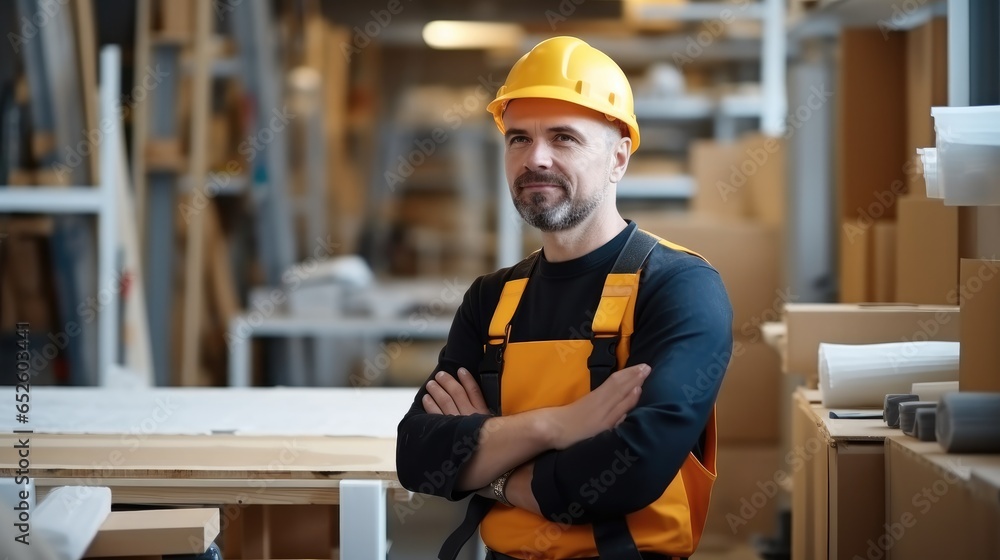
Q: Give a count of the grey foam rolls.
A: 4